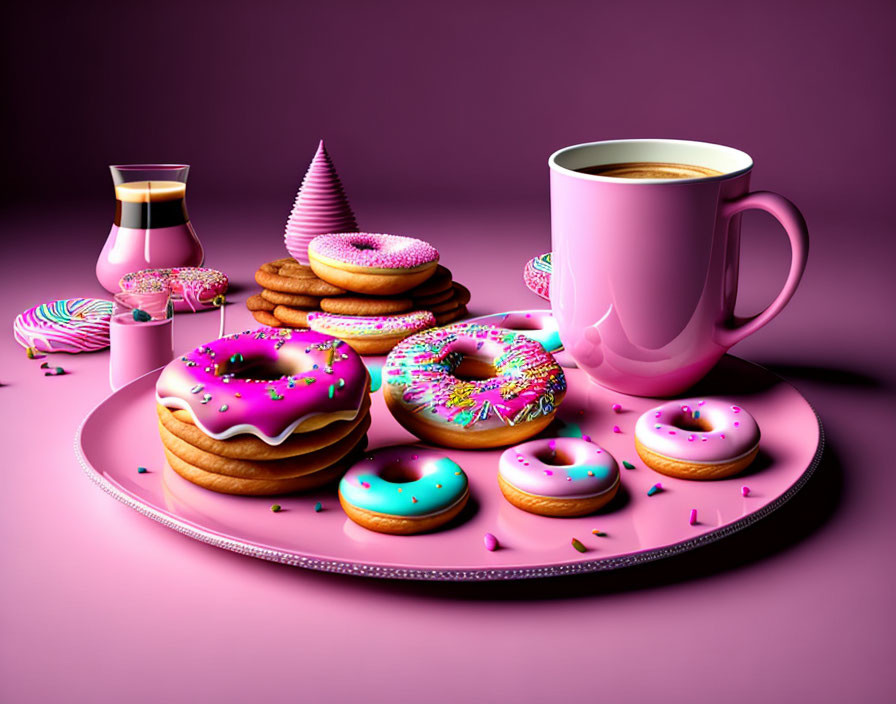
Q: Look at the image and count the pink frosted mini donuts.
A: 2